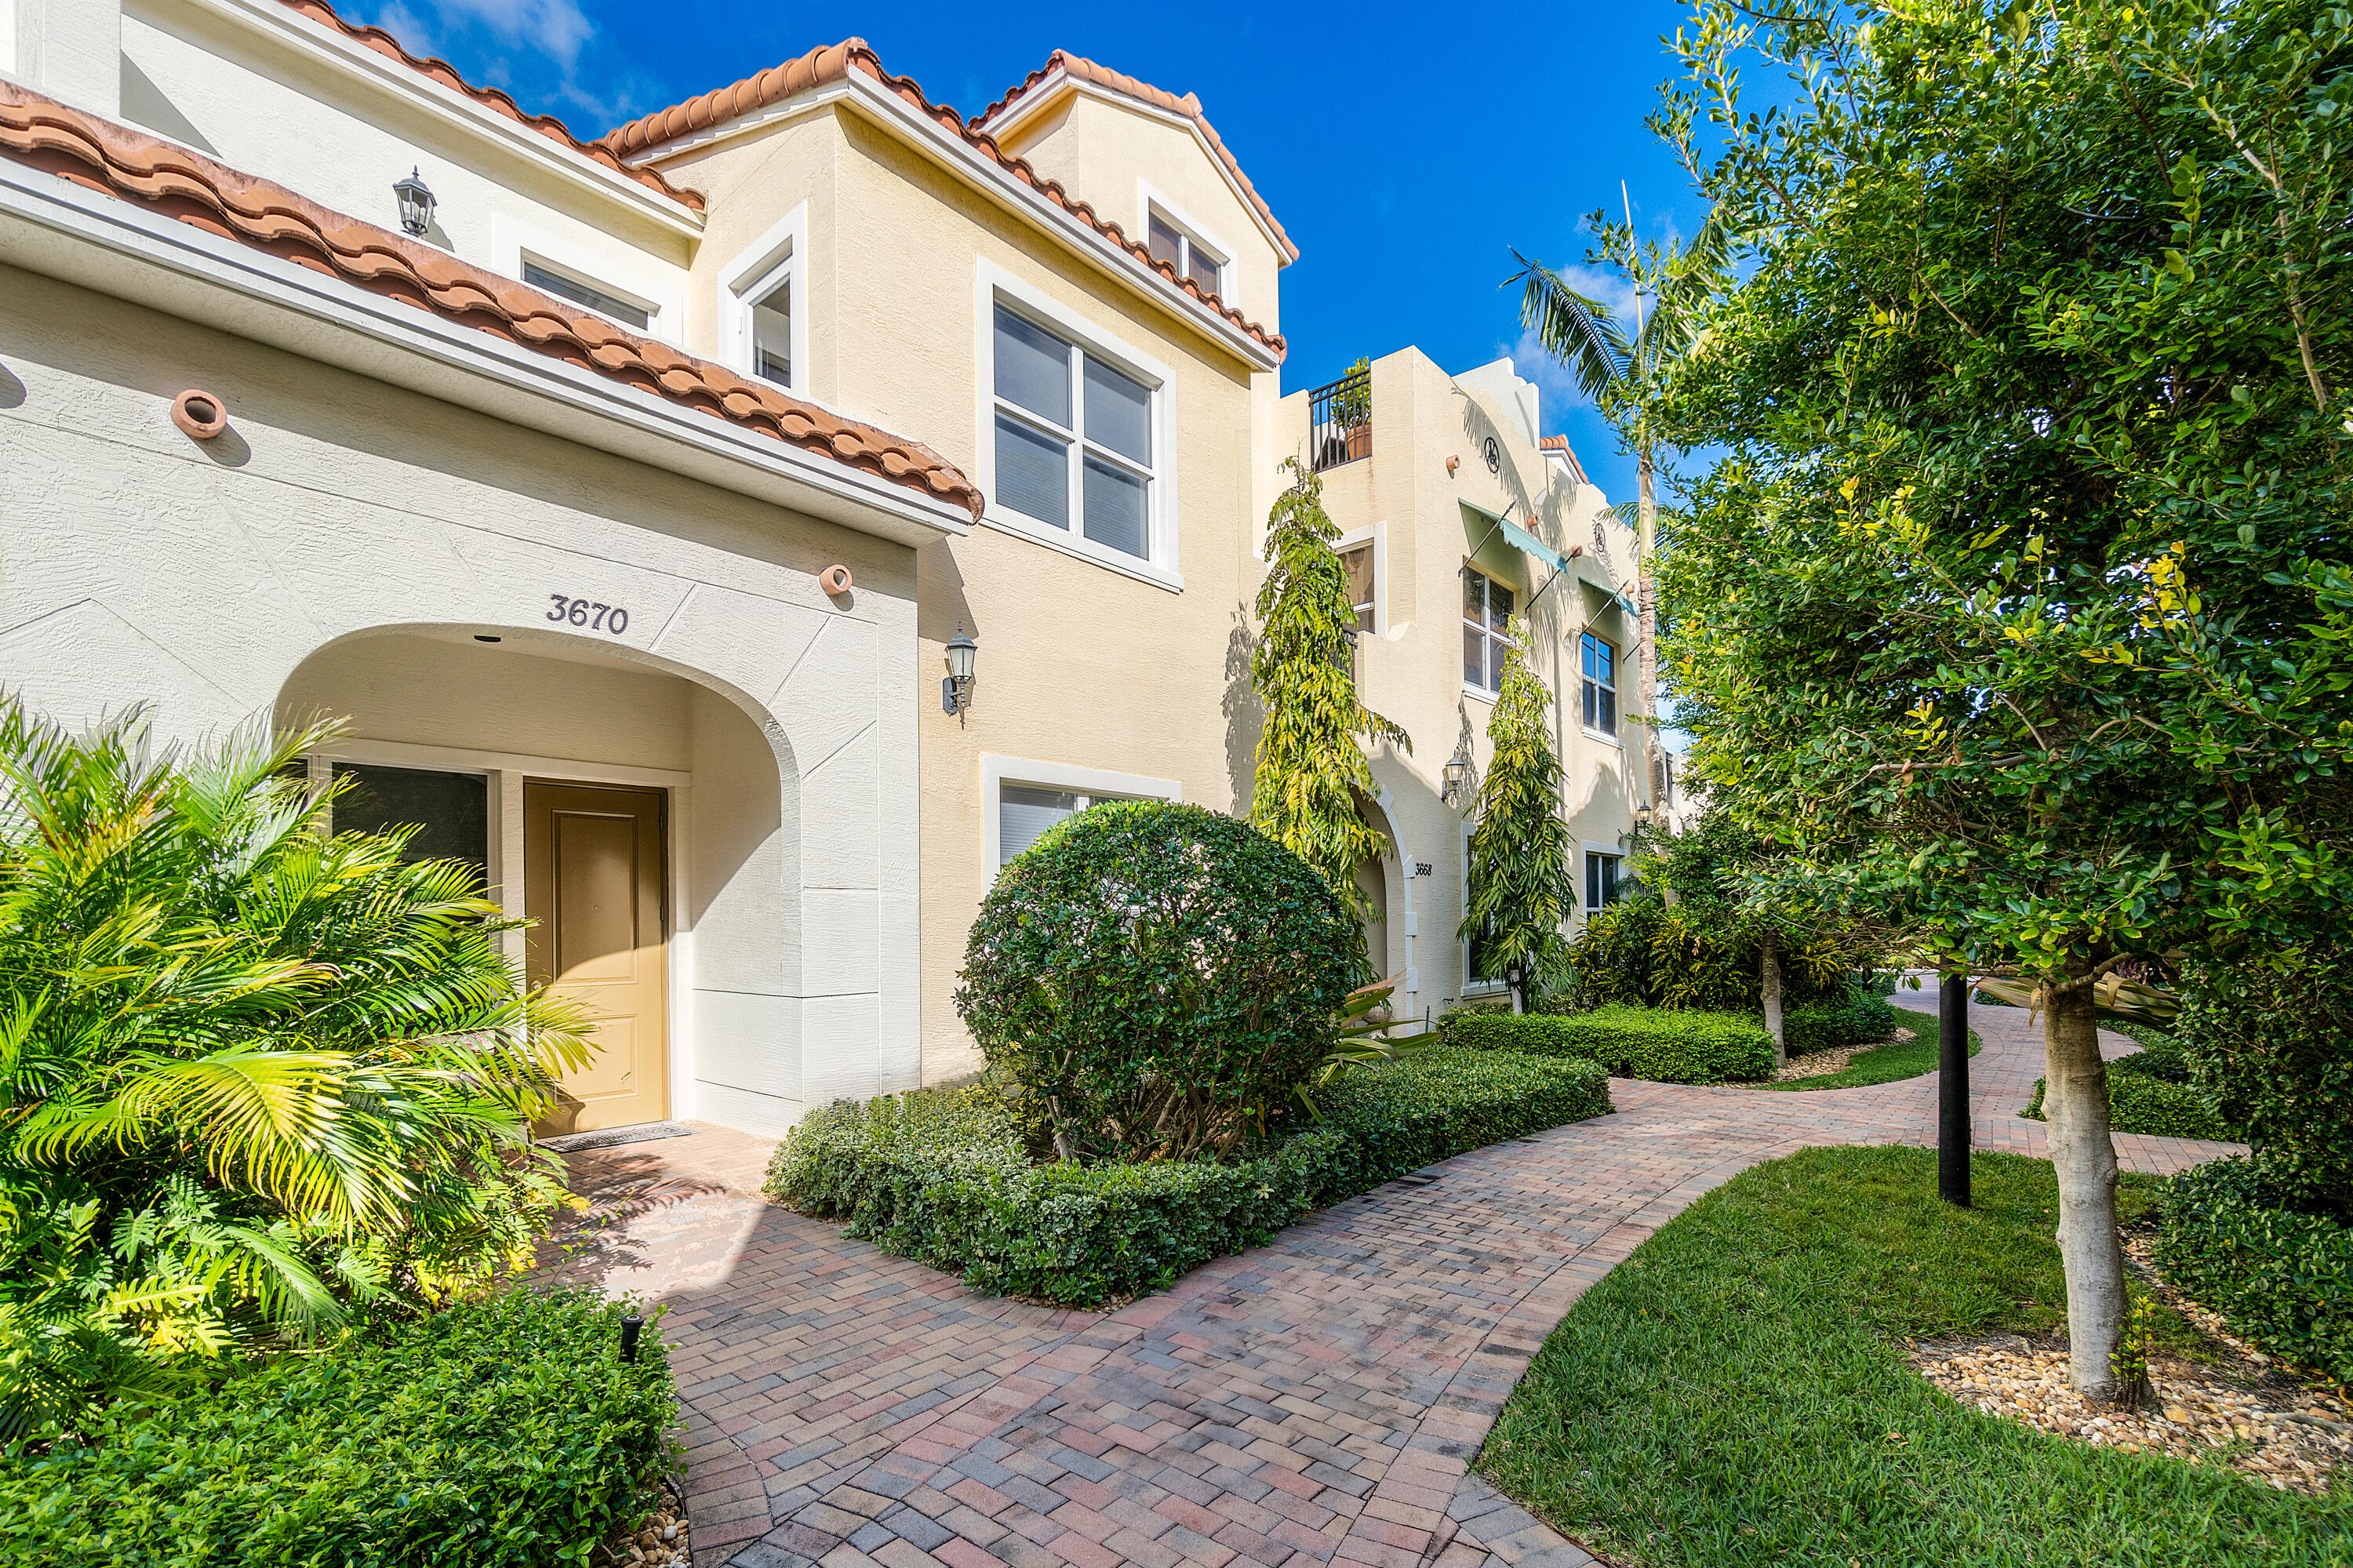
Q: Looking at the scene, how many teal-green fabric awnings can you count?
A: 2